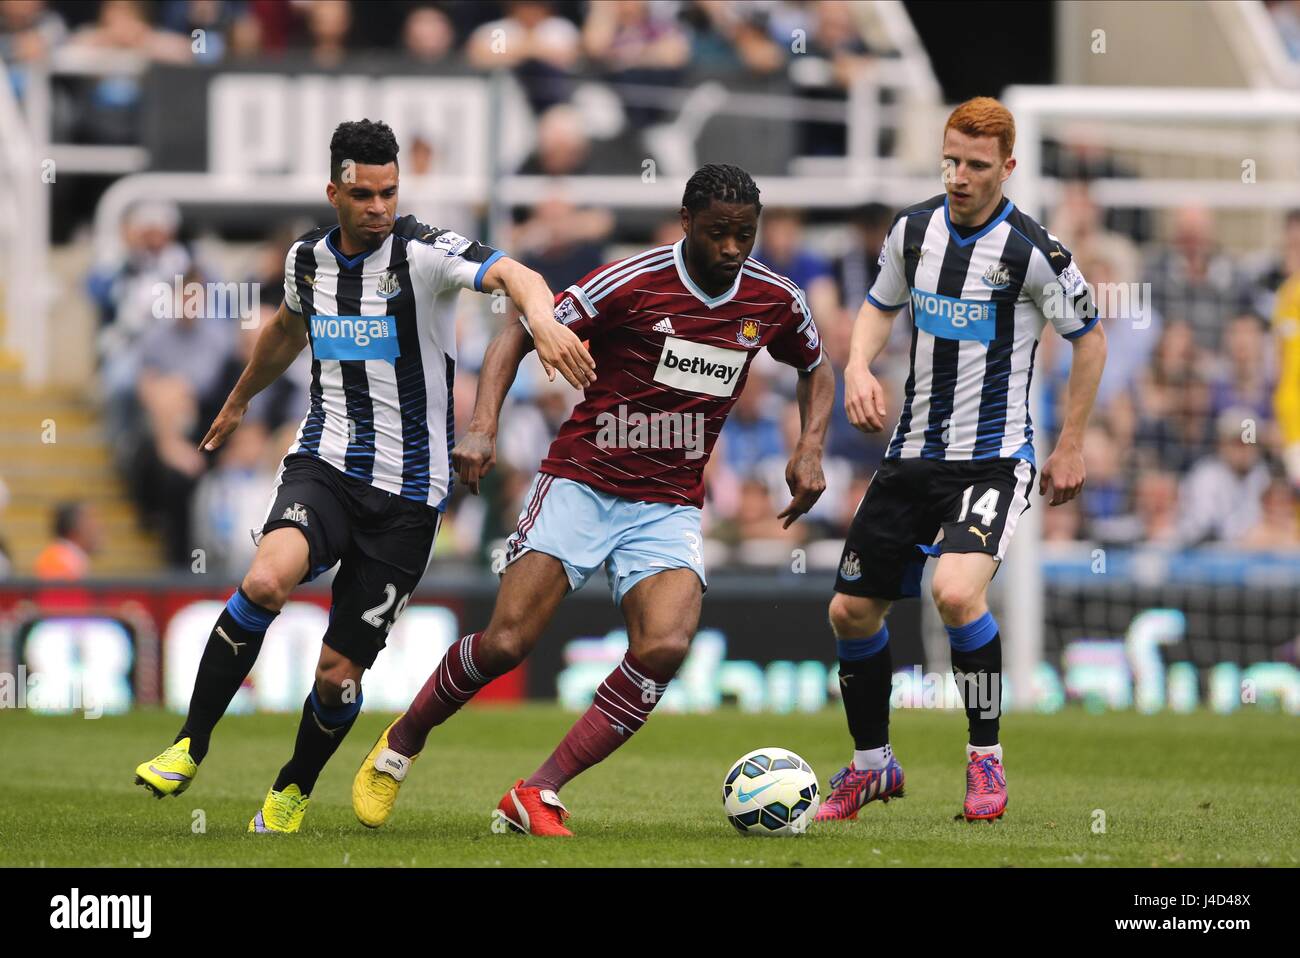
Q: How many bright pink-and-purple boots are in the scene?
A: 2